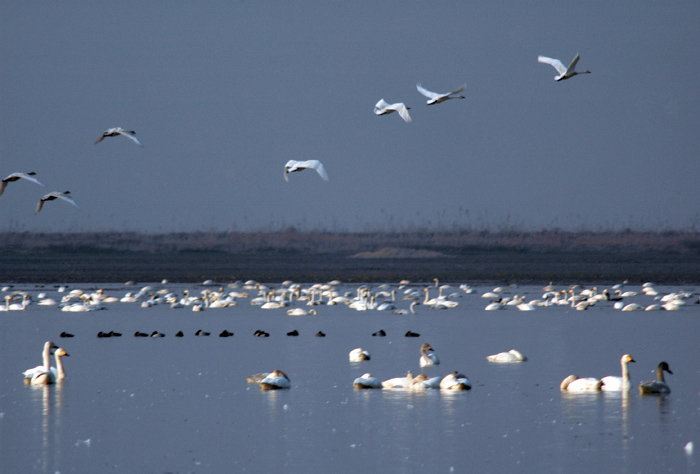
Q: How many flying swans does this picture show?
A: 7